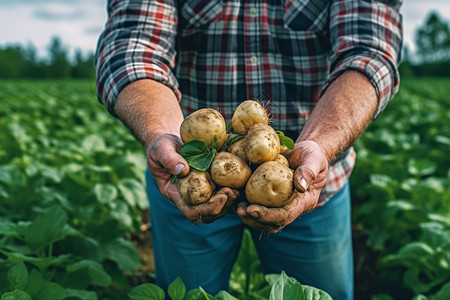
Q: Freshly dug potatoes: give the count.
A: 8